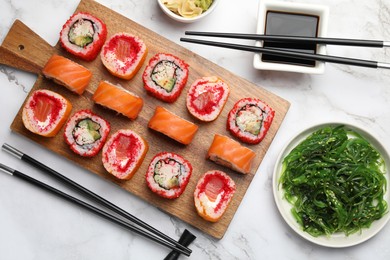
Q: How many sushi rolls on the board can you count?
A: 14